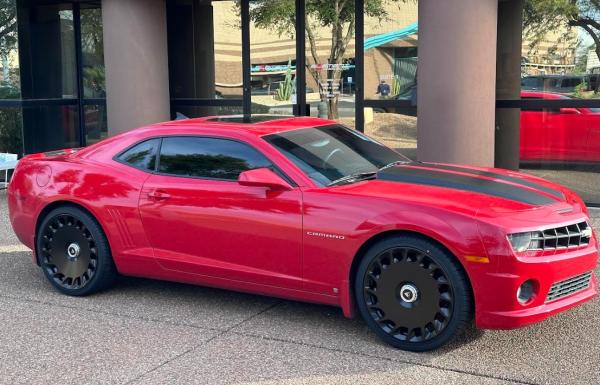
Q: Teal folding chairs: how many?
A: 0